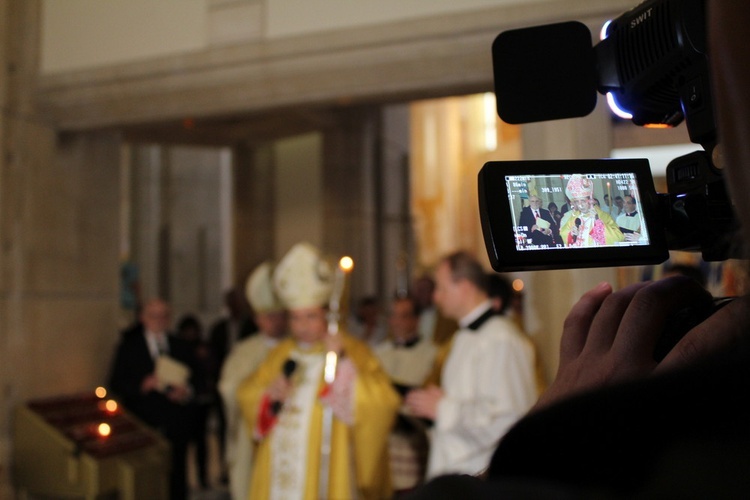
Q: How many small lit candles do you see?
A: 3